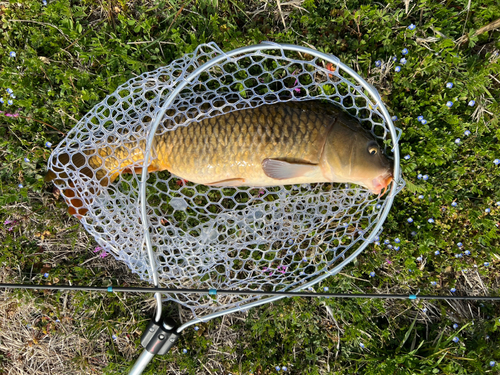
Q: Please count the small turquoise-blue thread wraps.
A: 3